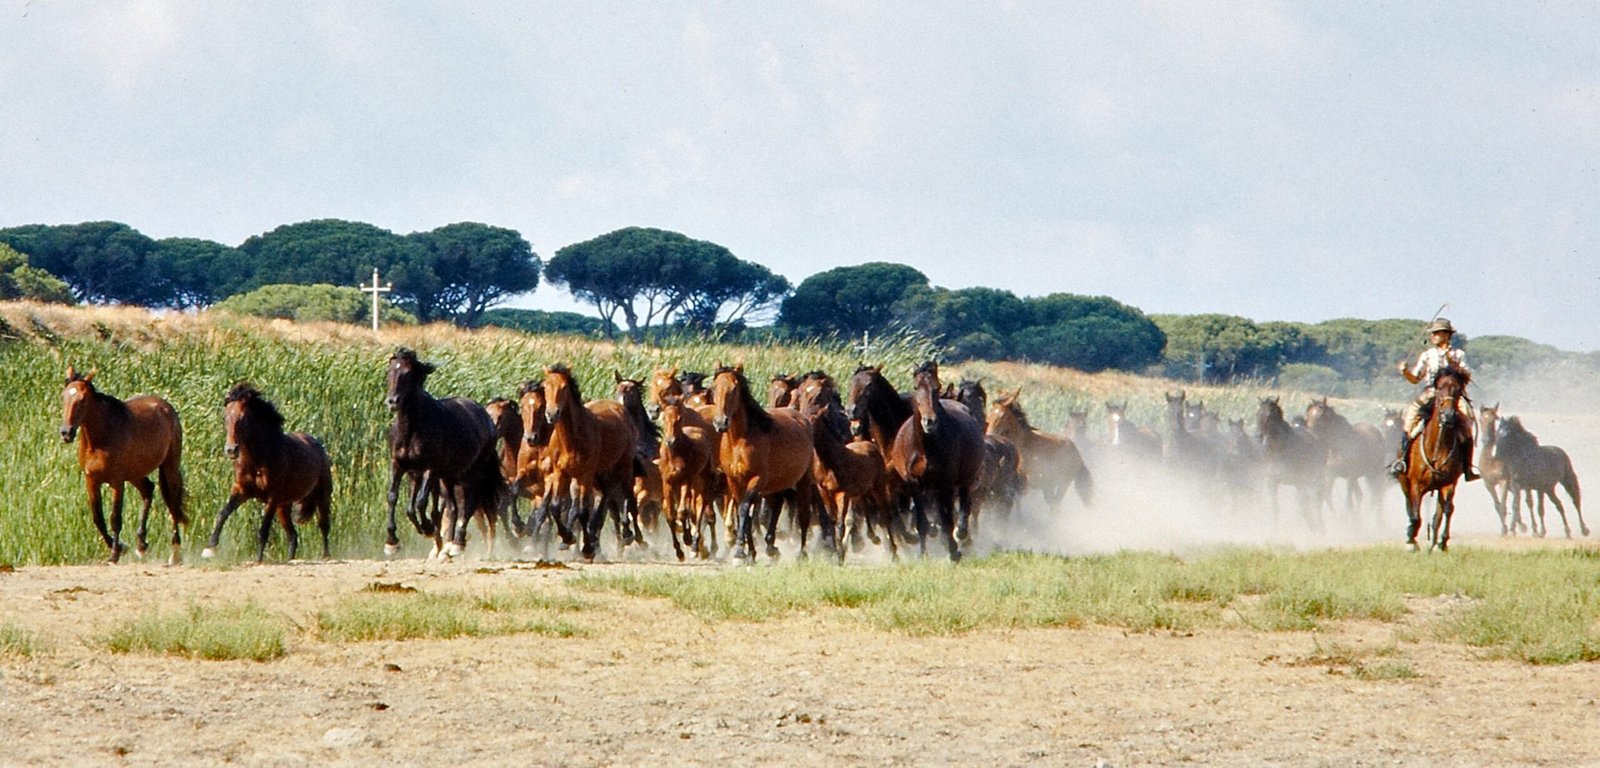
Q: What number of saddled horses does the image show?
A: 1